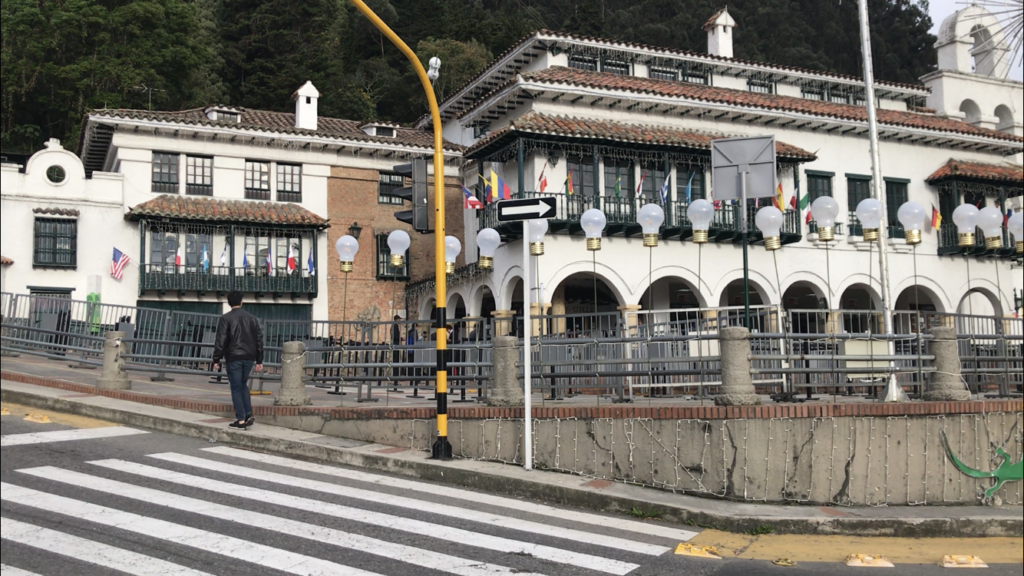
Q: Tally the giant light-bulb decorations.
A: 15